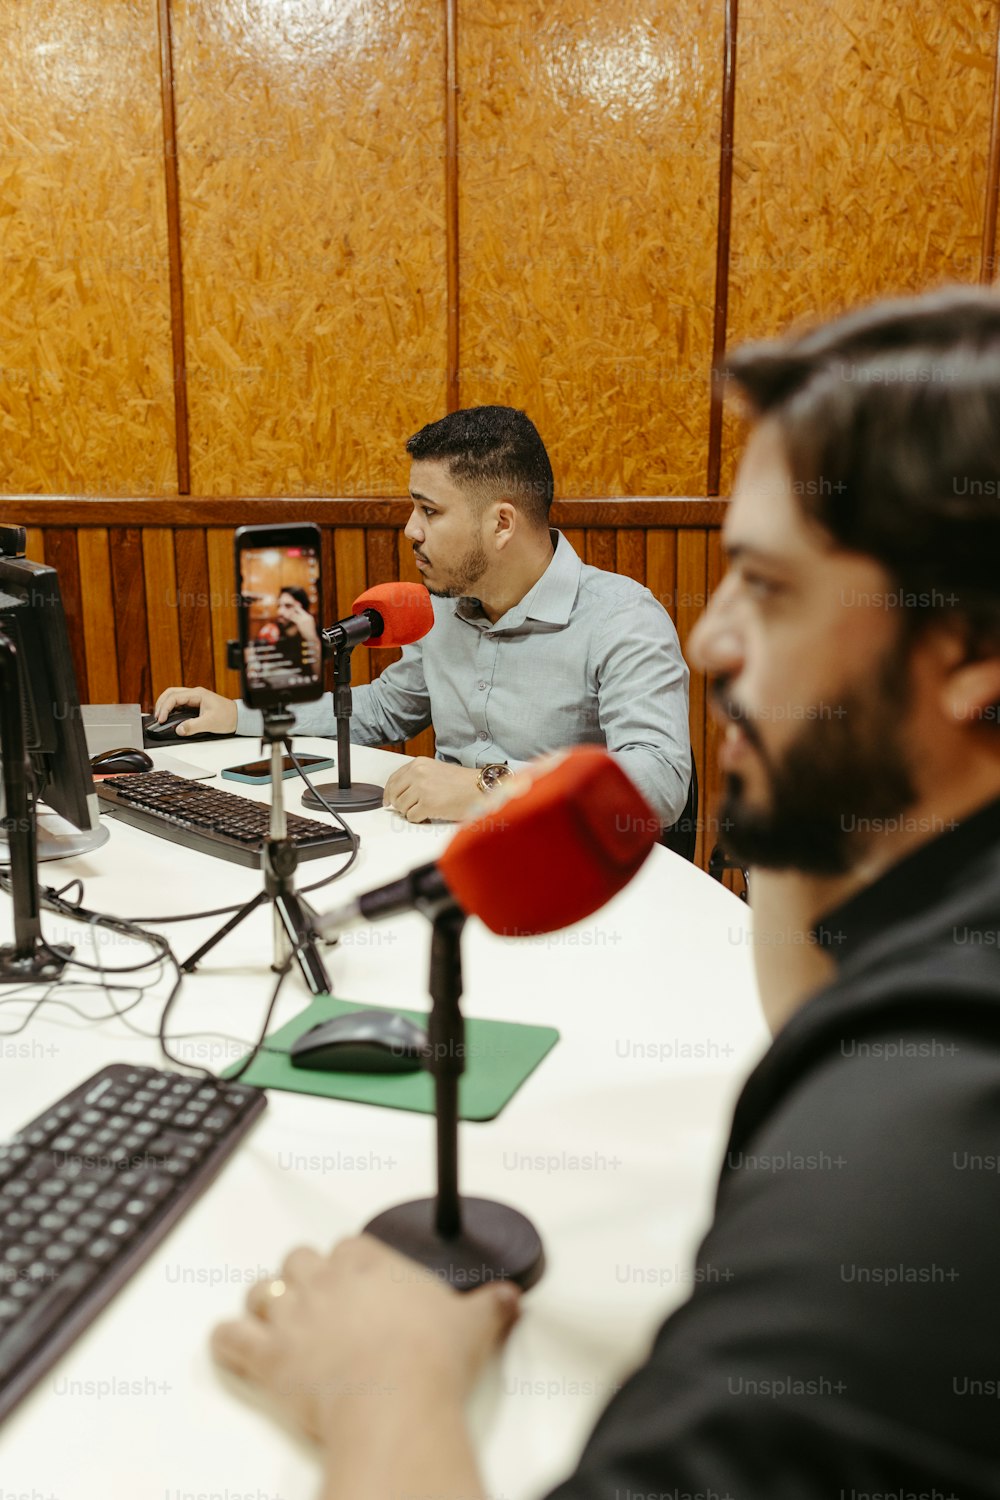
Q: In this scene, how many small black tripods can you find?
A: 1